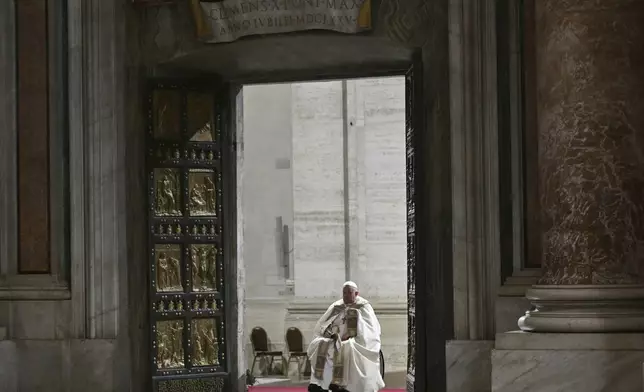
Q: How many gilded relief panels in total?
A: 8